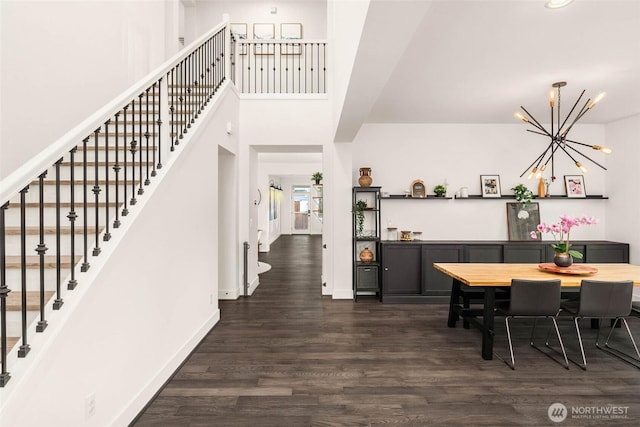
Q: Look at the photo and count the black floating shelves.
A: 2